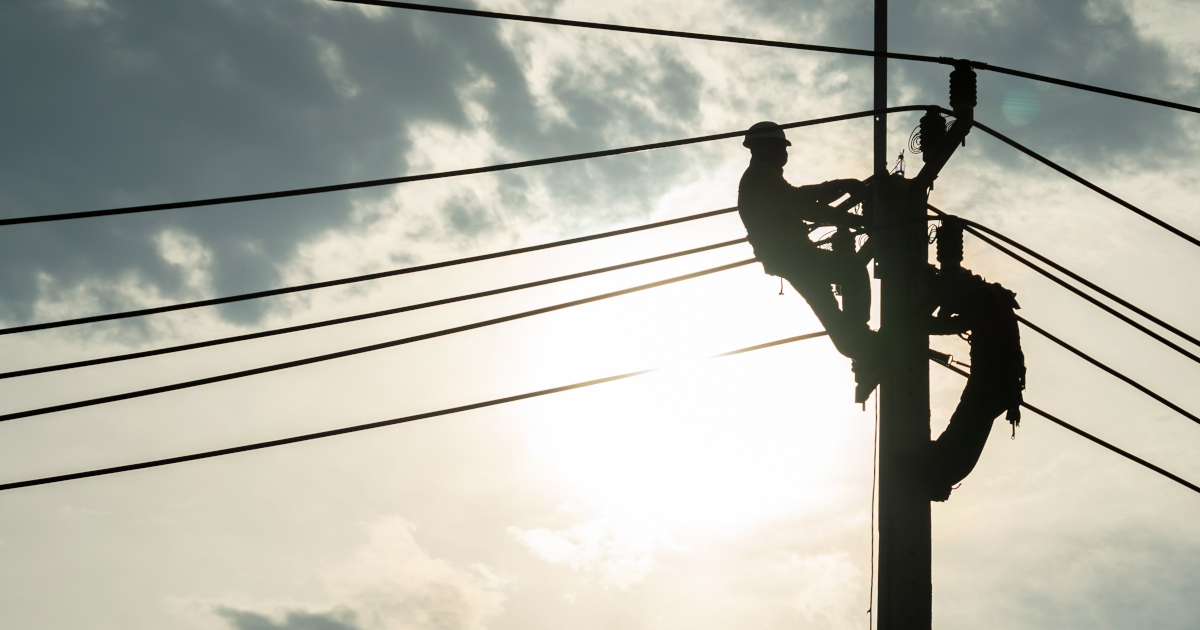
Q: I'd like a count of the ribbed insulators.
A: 3